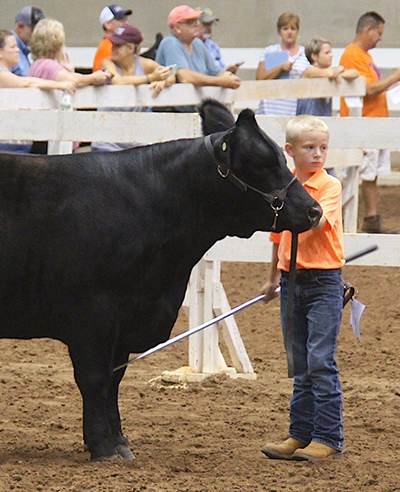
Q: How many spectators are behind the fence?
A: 10